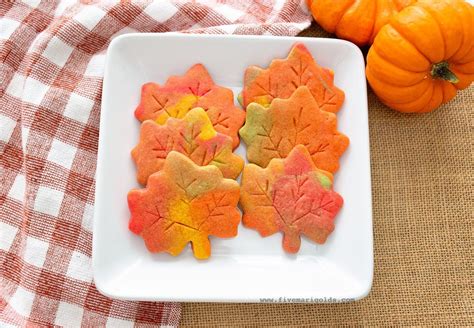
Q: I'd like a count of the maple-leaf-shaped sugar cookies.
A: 6